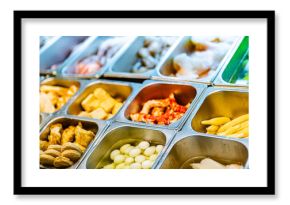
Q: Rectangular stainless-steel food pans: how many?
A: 12